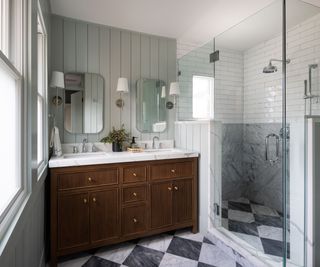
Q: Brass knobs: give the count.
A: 9